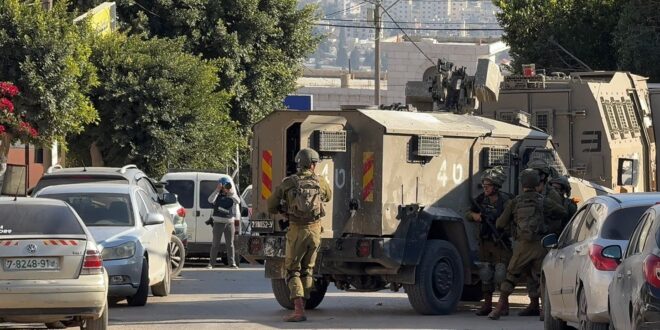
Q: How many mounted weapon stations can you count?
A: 1